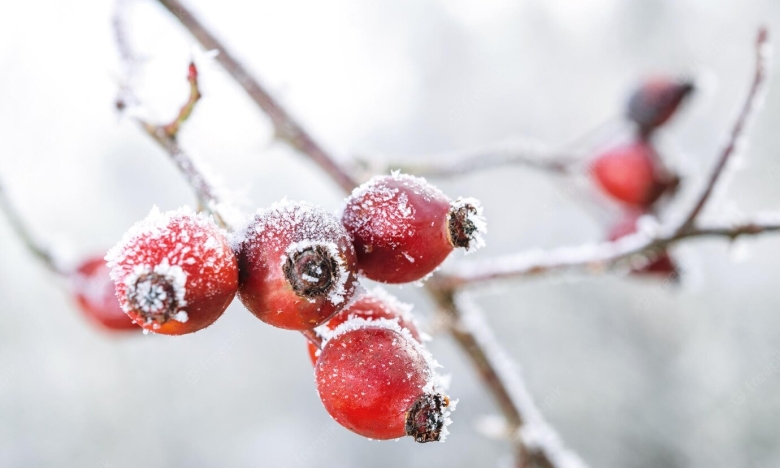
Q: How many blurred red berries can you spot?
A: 4